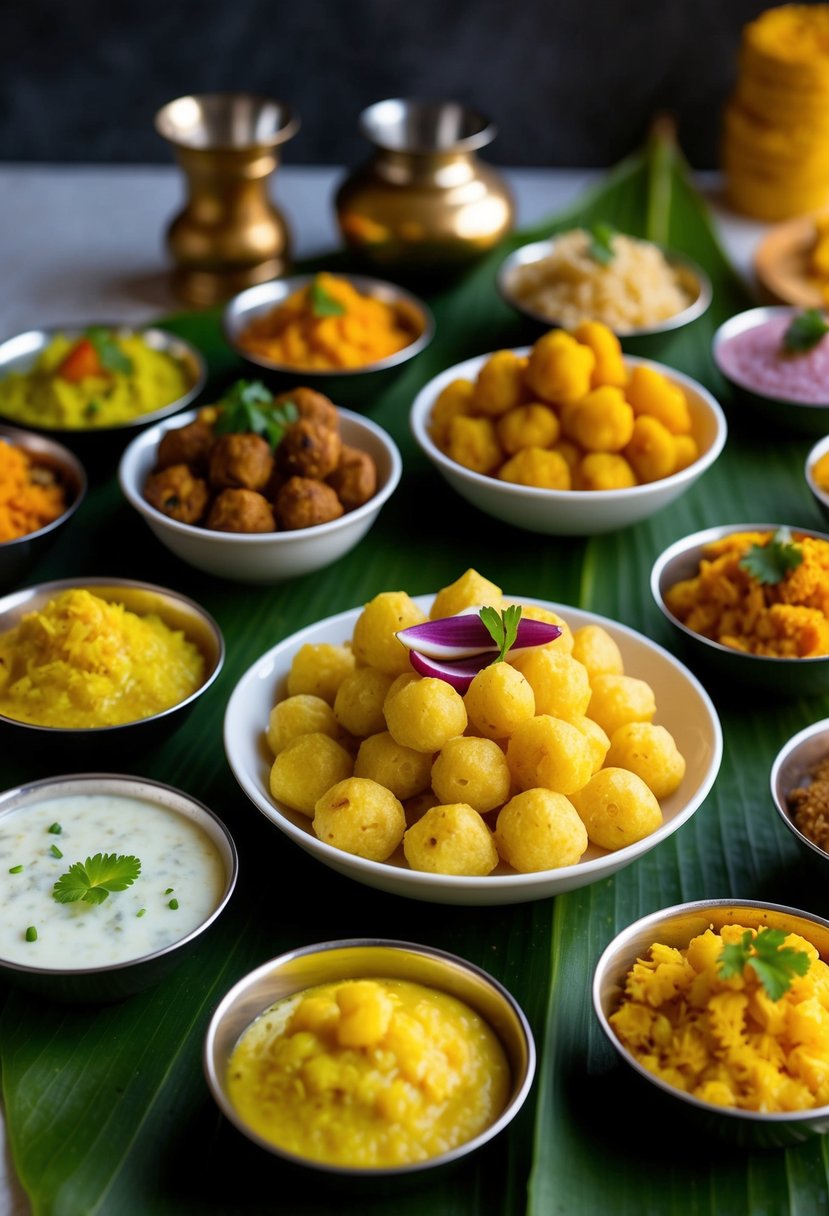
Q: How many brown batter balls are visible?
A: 8